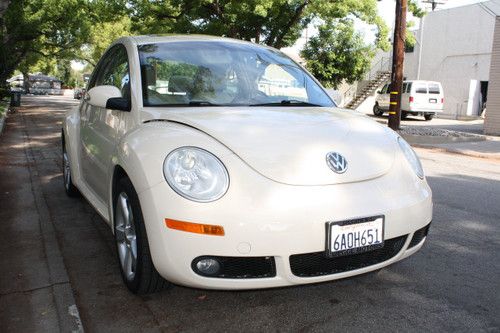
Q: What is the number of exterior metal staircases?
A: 1